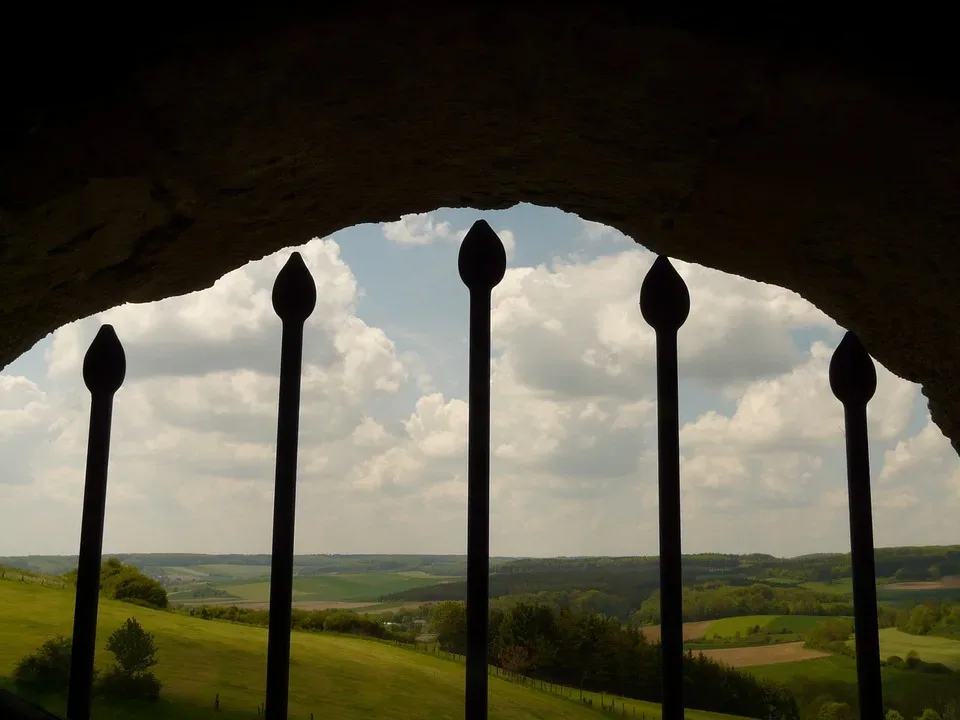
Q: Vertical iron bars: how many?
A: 5